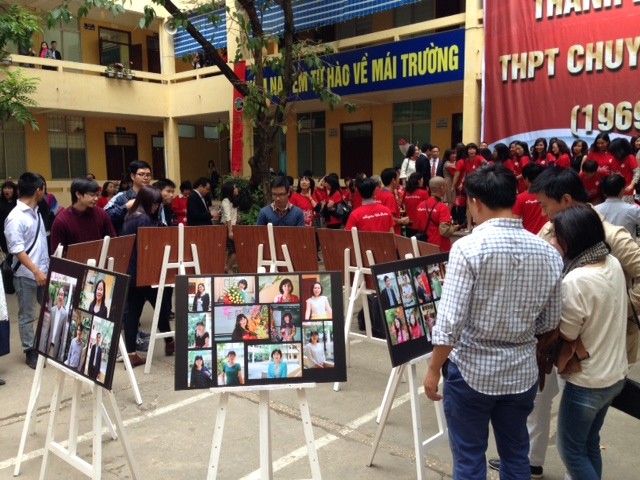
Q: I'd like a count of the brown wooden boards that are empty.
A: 5